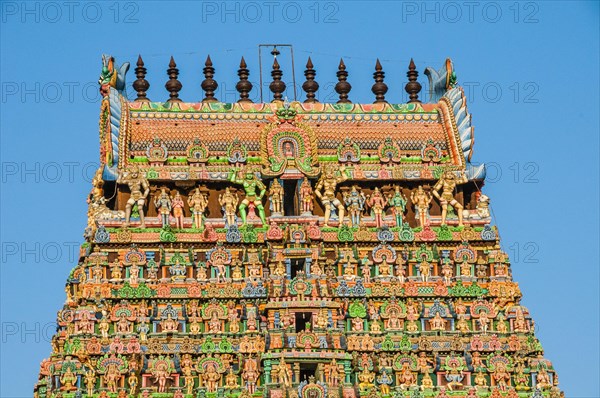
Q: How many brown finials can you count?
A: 9